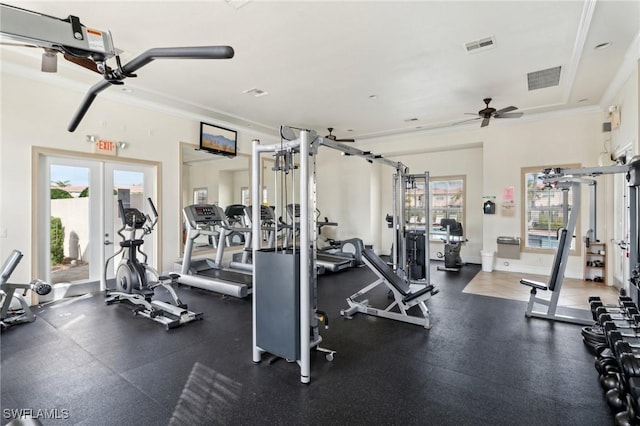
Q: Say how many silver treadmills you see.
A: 3